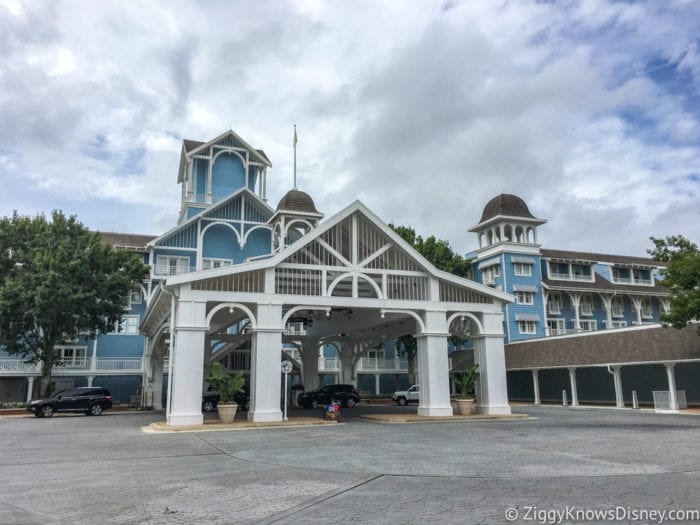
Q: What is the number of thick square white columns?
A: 4